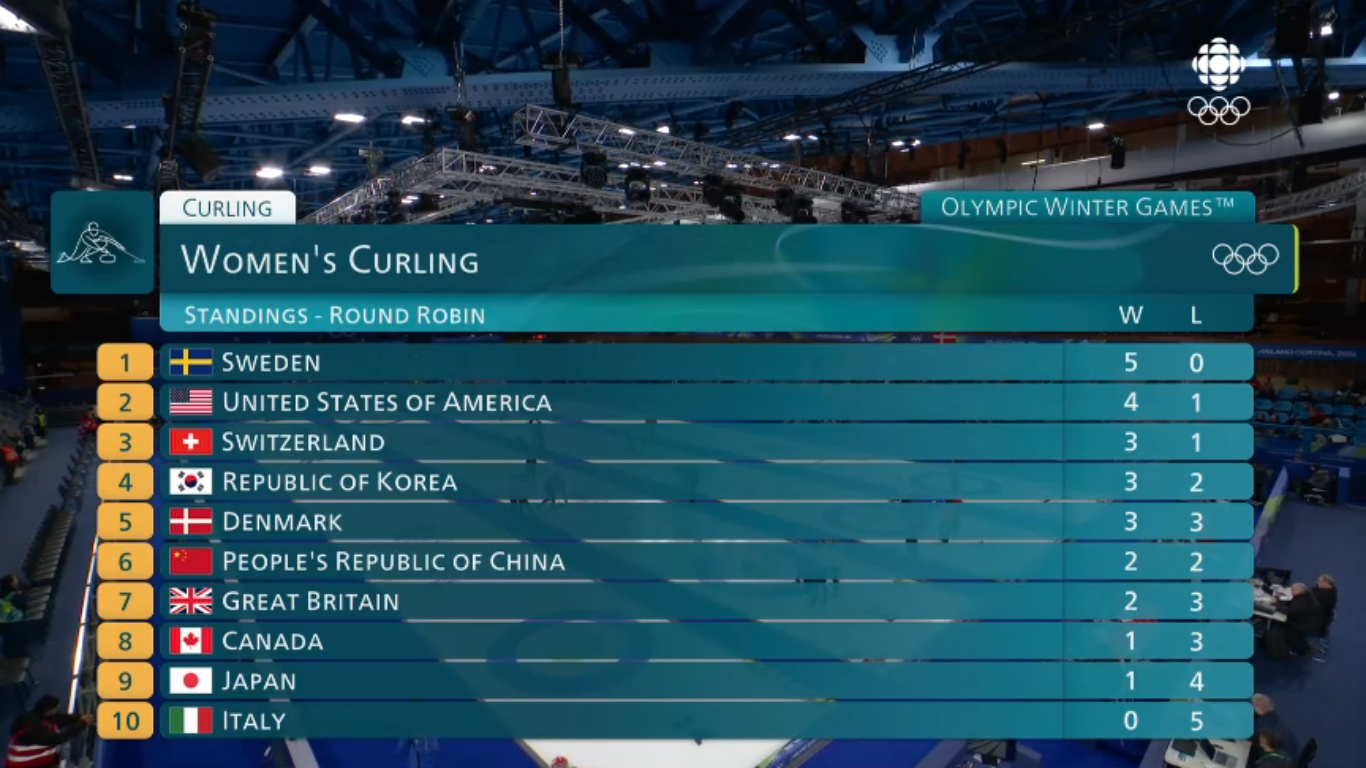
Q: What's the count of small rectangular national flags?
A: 10